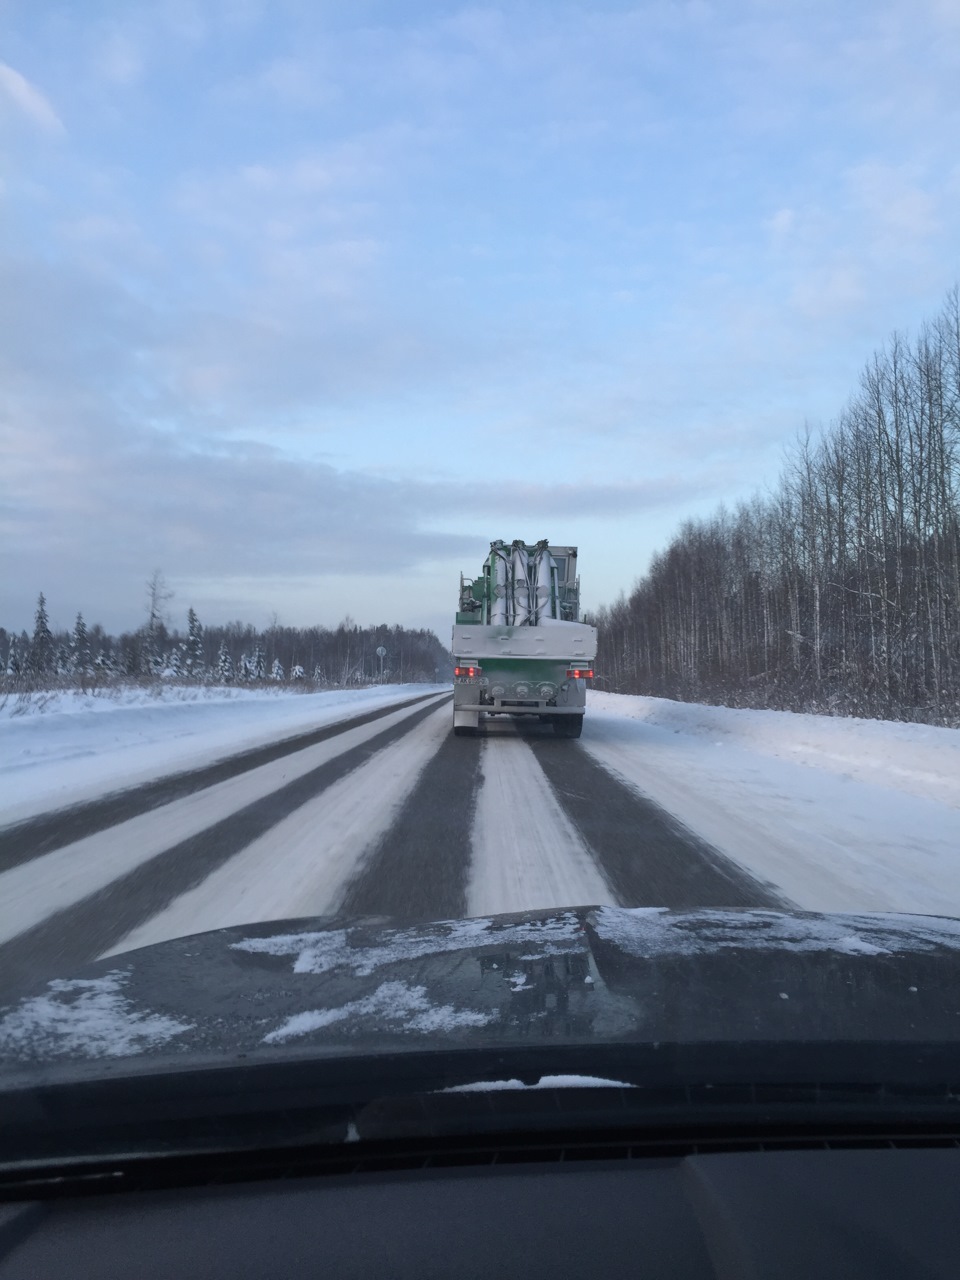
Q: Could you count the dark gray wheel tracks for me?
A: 4